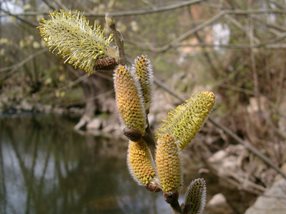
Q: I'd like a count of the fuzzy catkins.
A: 7